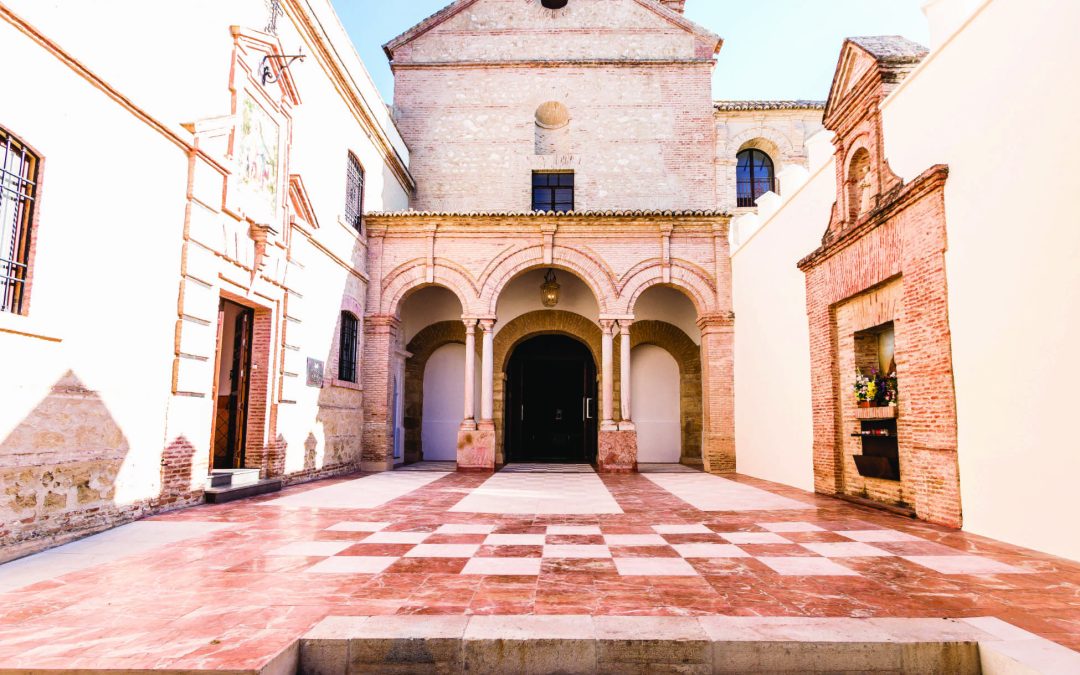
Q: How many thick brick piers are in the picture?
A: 2